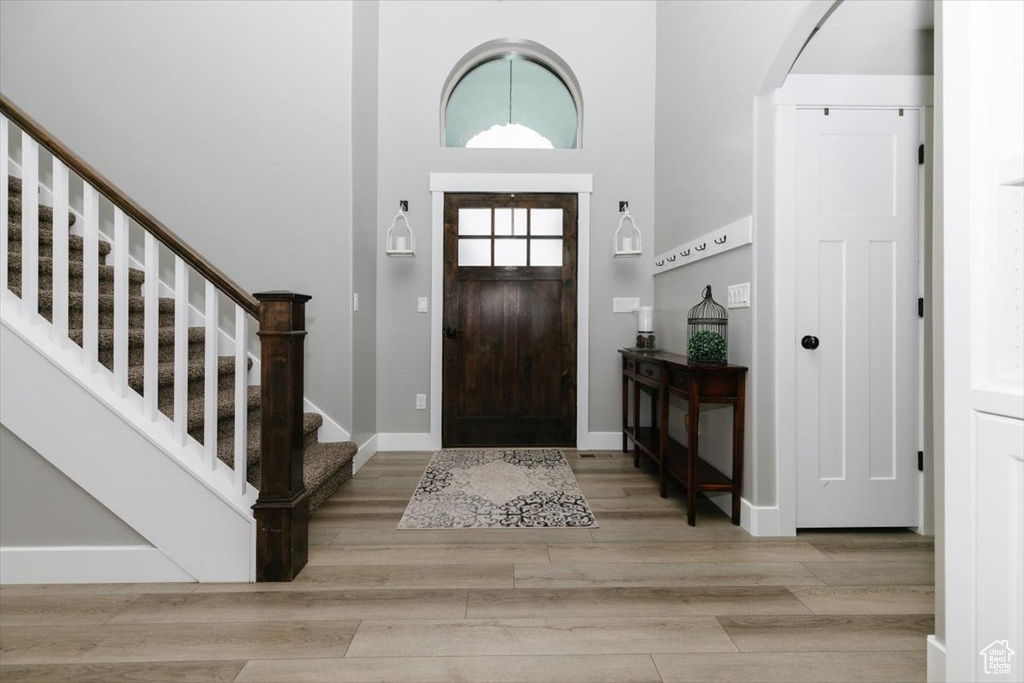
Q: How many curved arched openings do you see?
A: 2